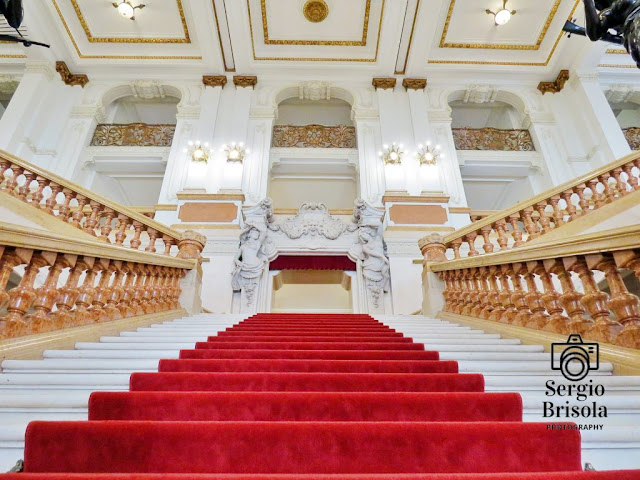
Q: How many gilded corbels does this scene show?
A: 6